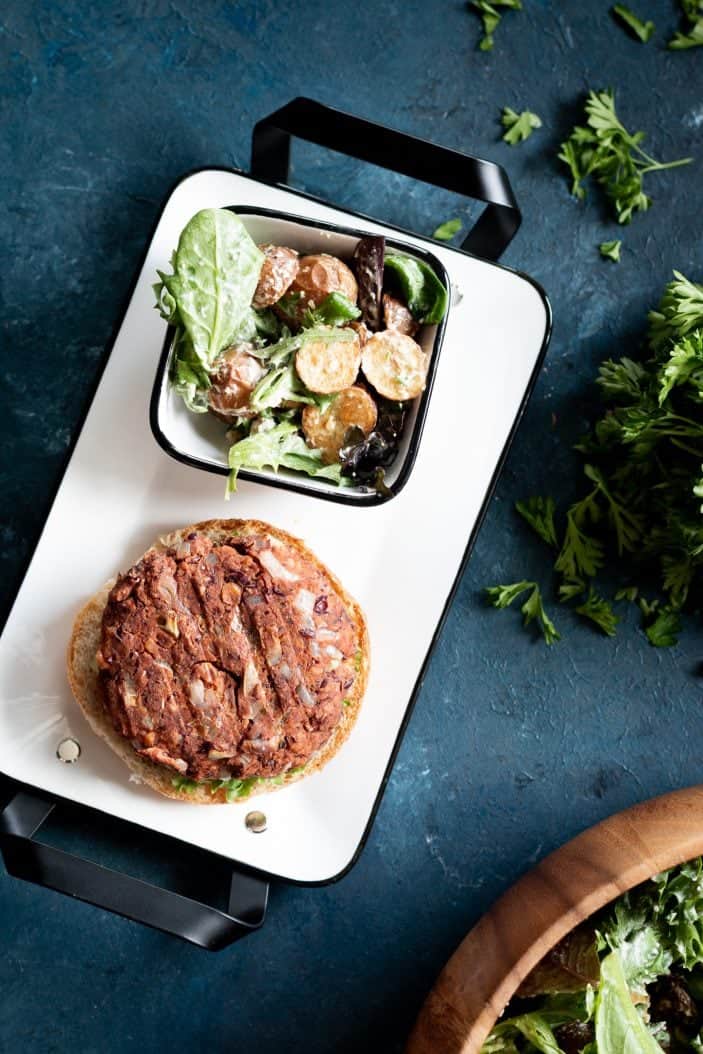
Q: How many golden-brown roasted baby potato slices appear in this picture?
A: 3